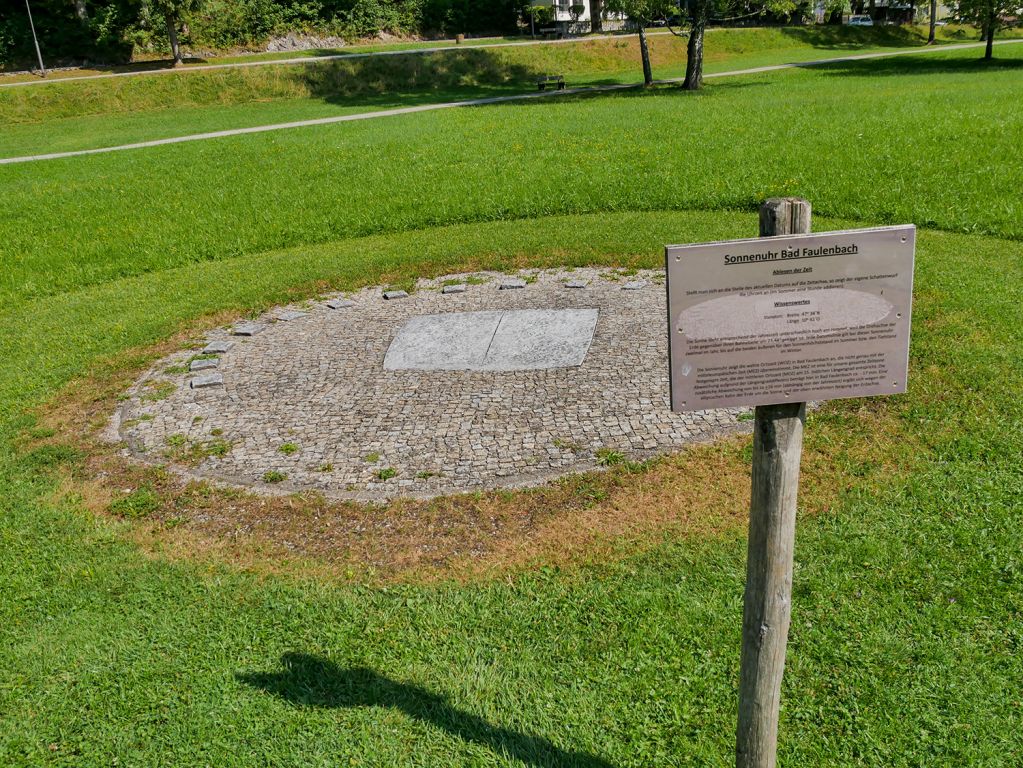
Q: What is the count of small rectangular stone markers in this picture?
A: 11